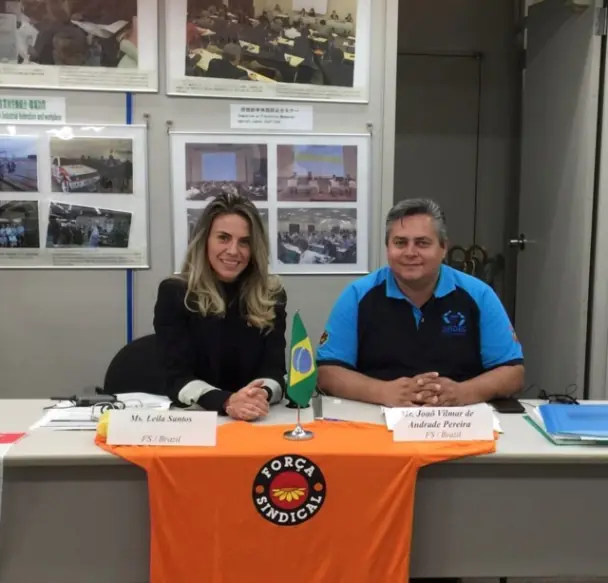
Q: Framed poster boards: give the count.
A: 4